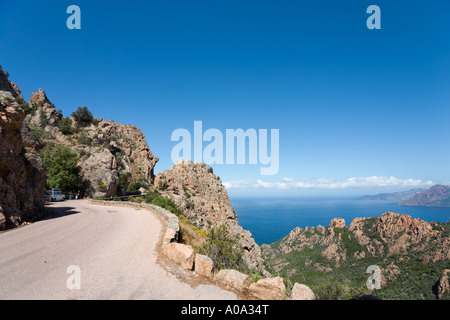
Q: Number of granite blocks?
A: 5